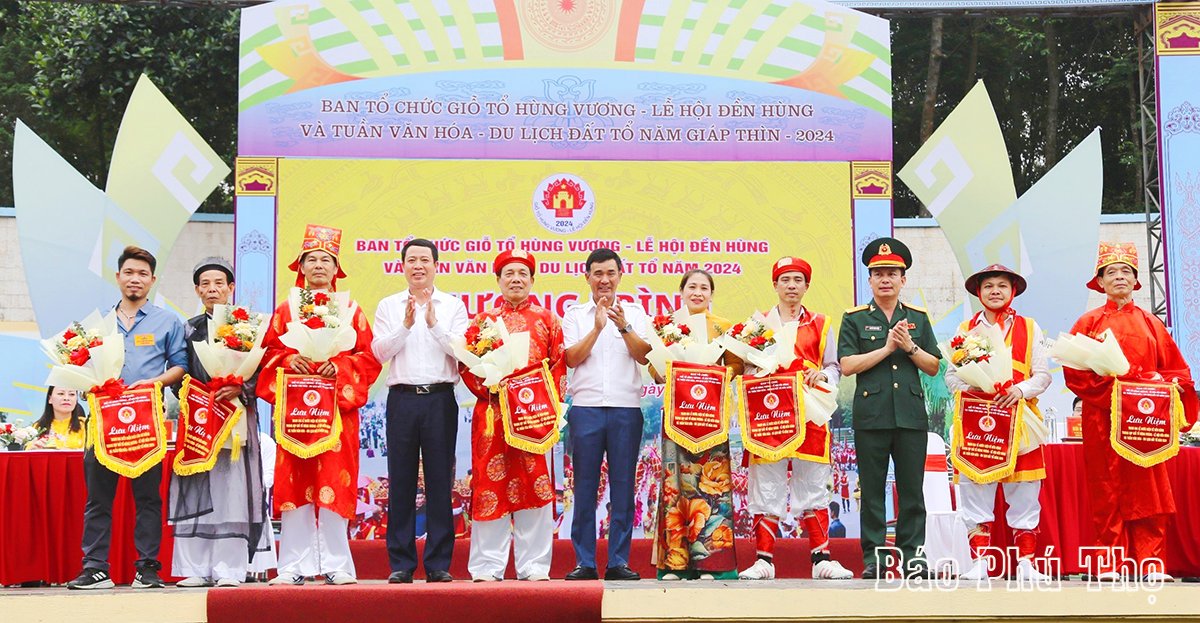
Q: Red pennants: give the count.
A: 8